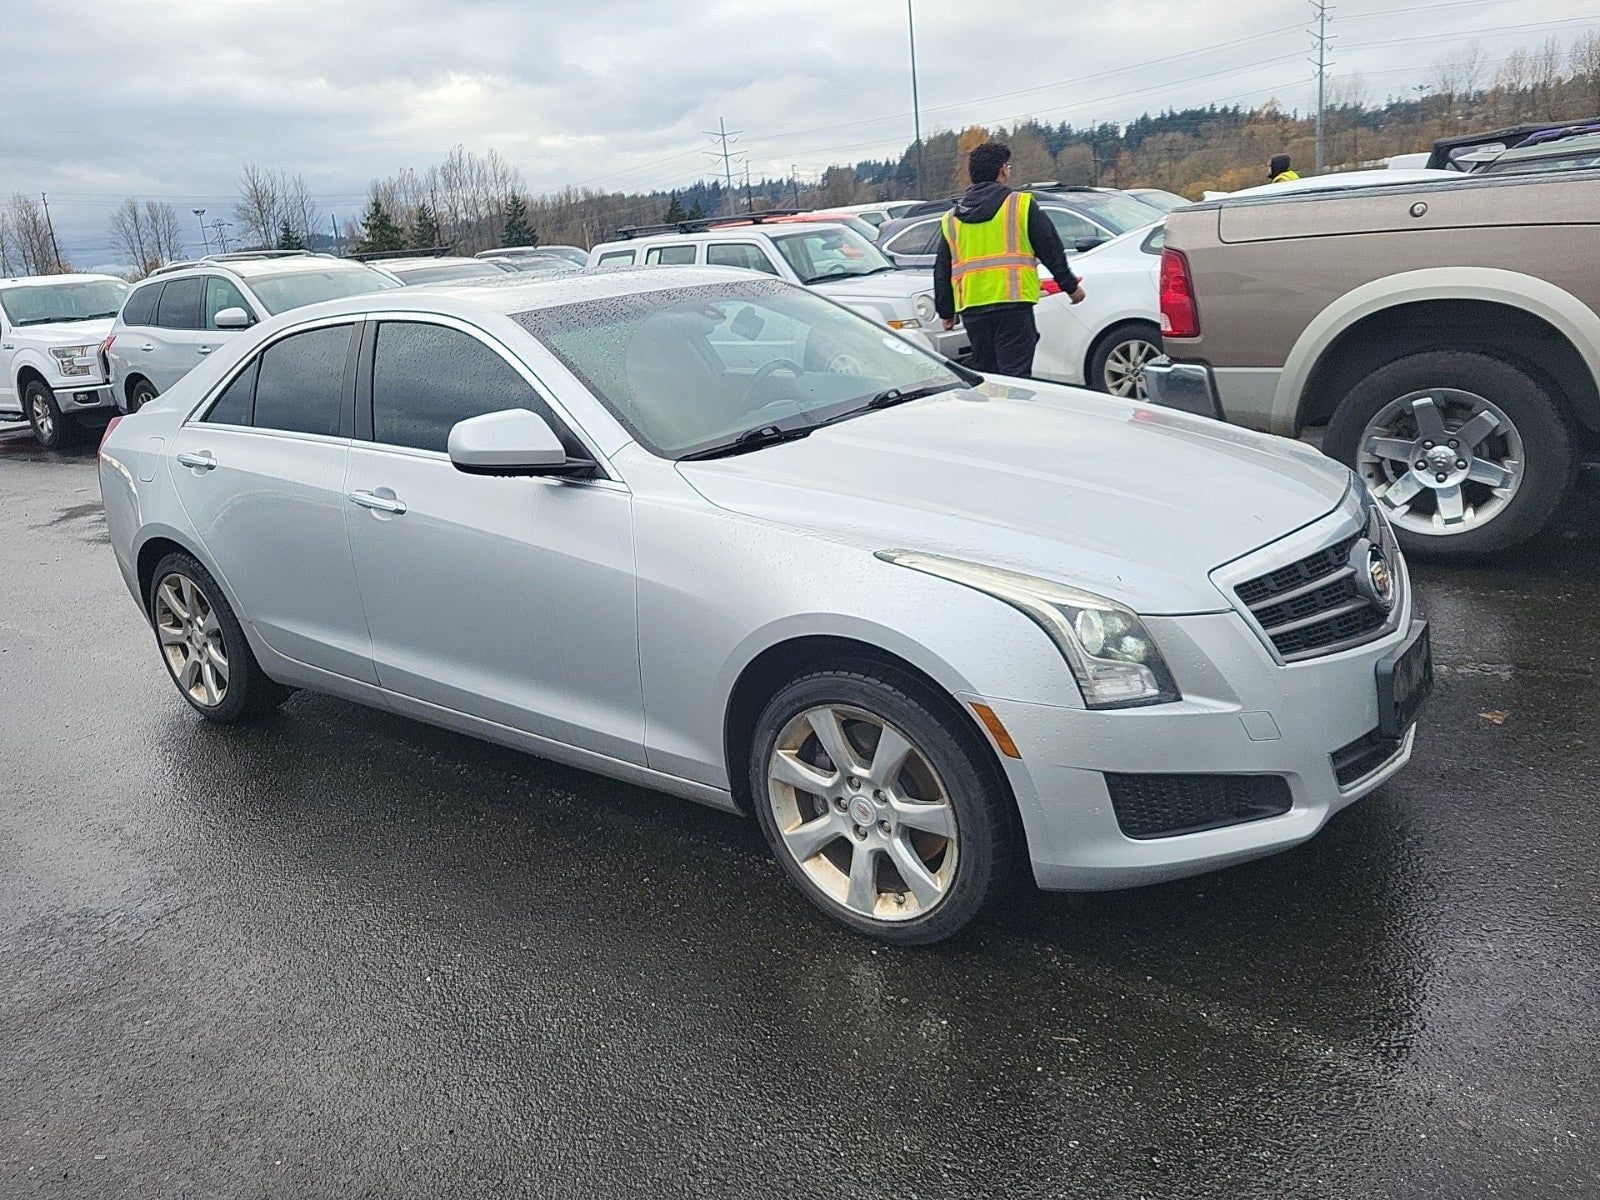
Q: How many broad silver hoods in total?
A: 1